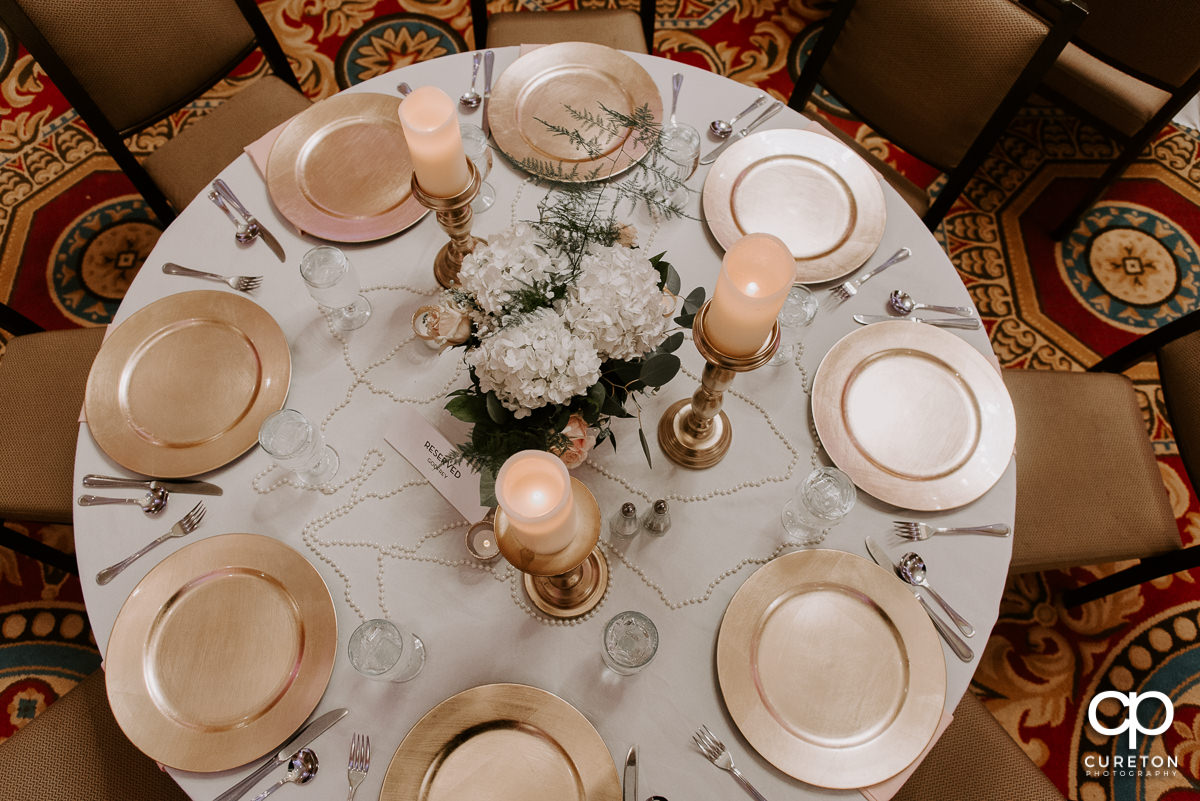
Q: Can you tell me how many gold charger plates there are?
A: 8